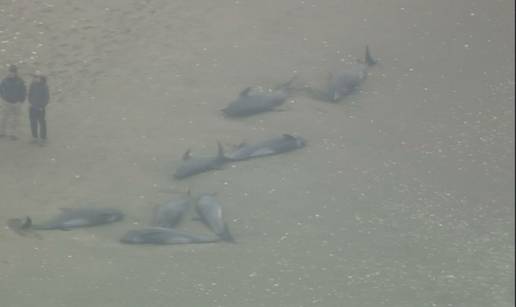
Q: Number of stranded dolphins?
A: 8